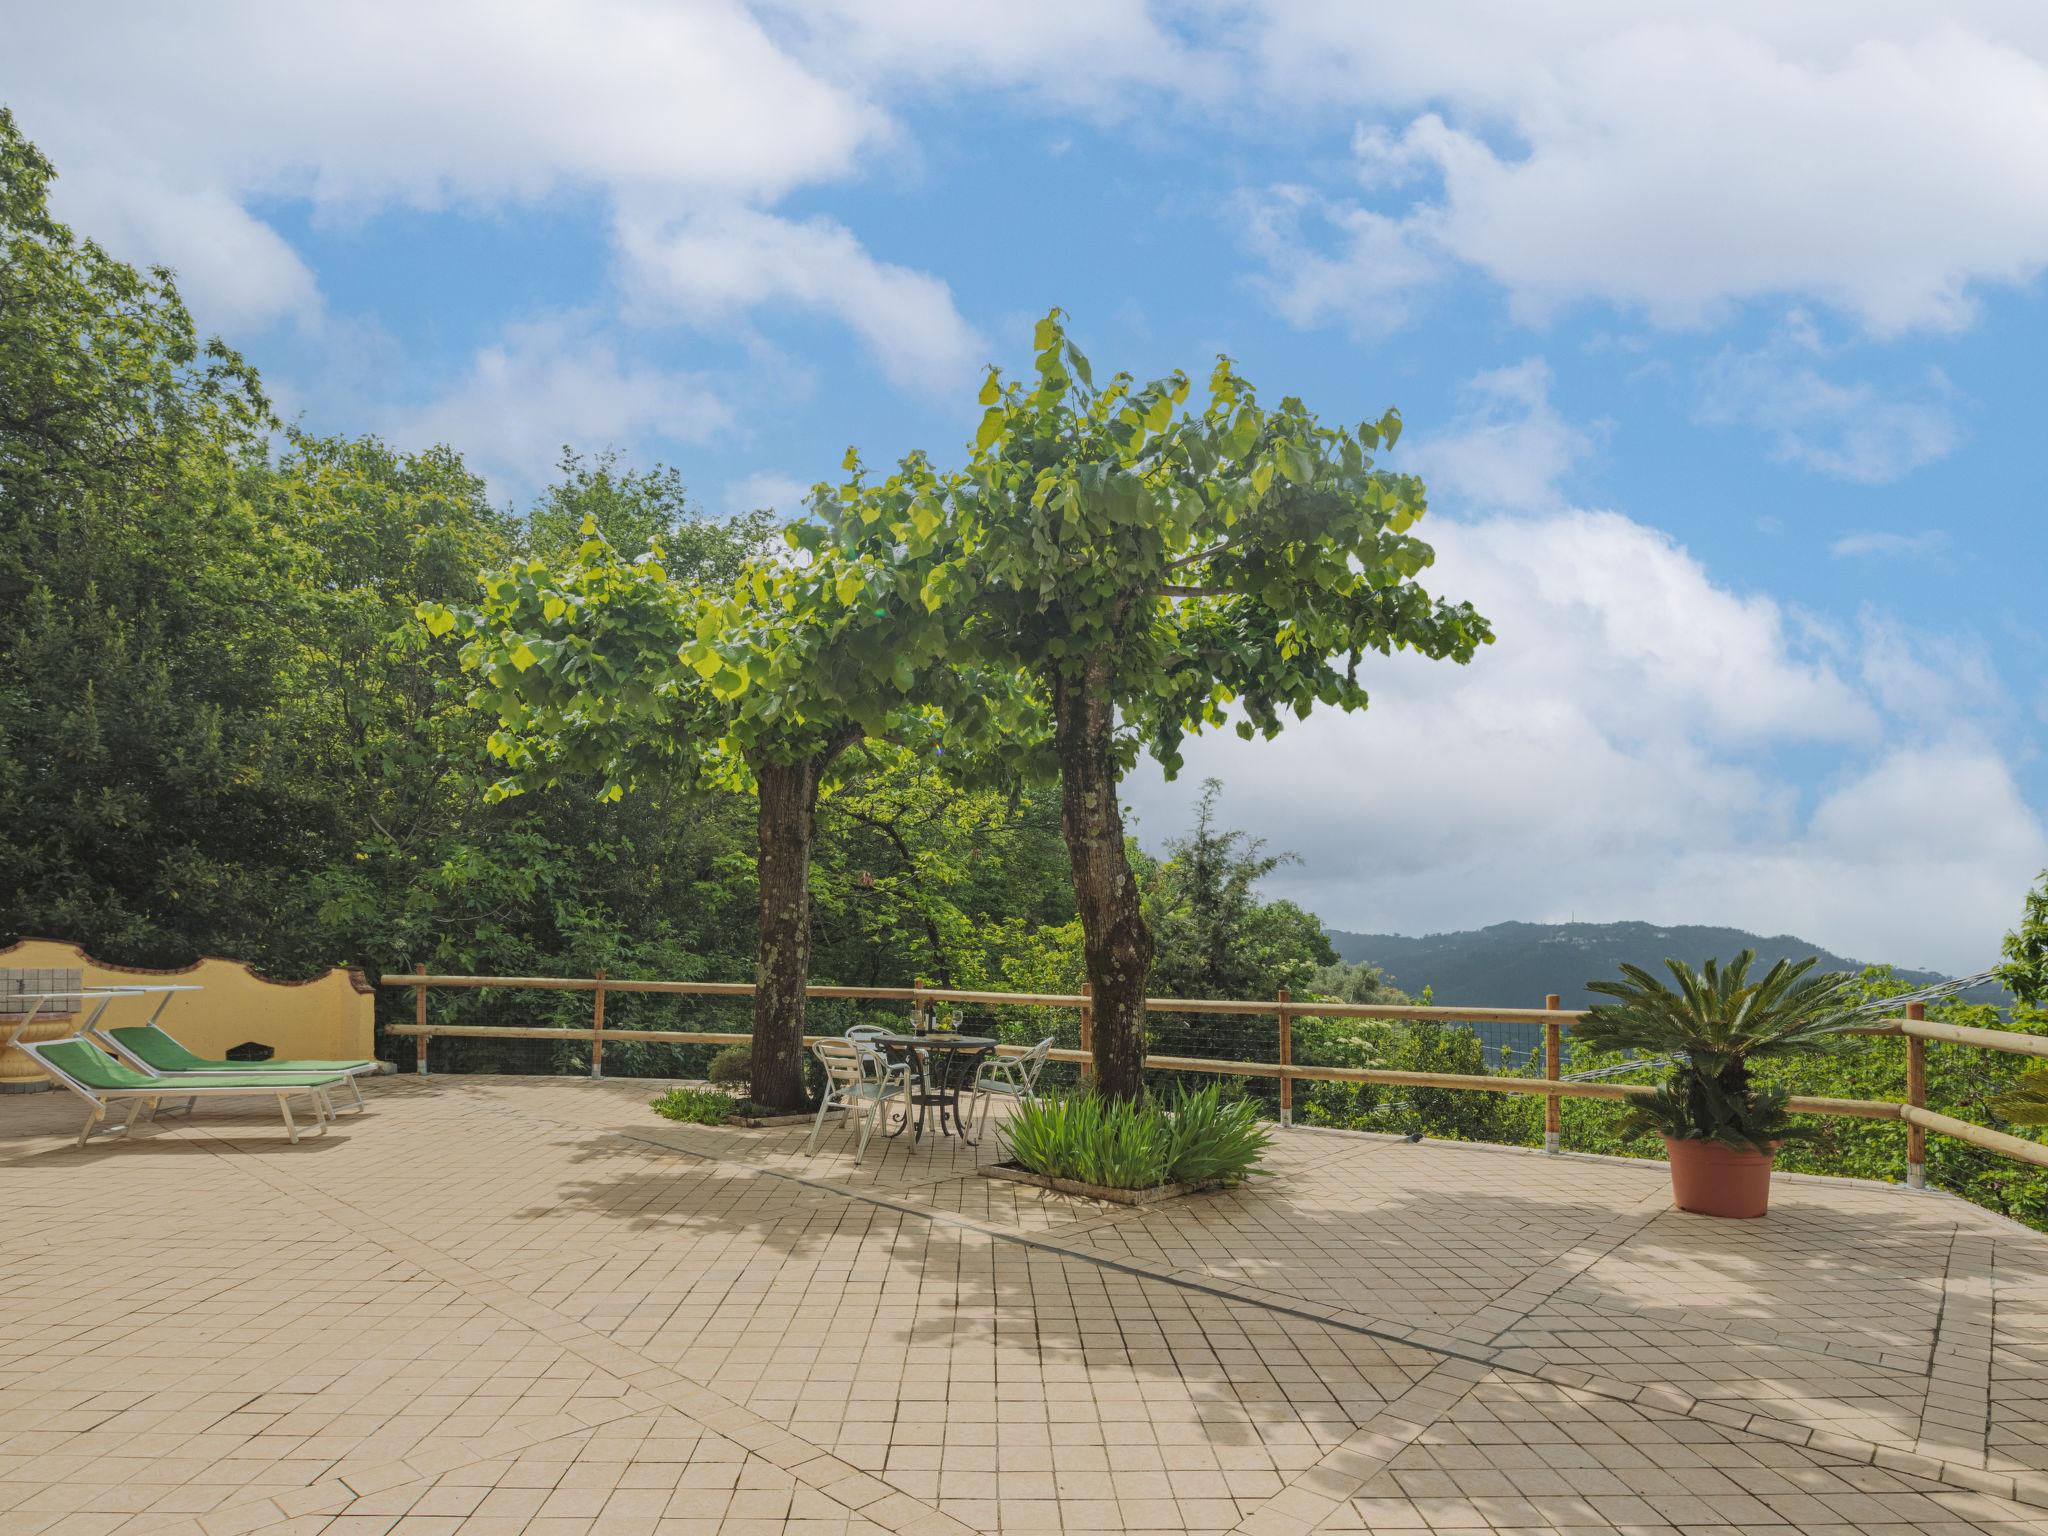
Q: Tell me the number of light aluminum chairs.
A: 3